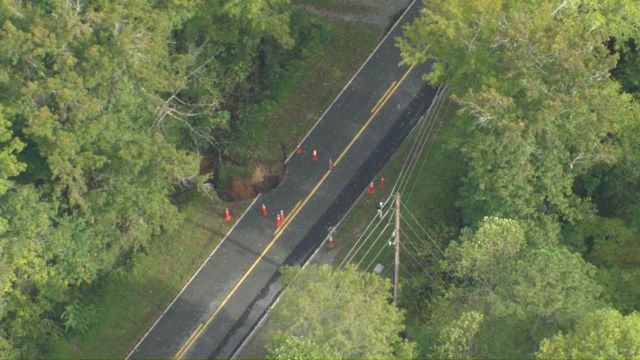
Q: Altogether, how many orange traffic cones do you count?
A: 10